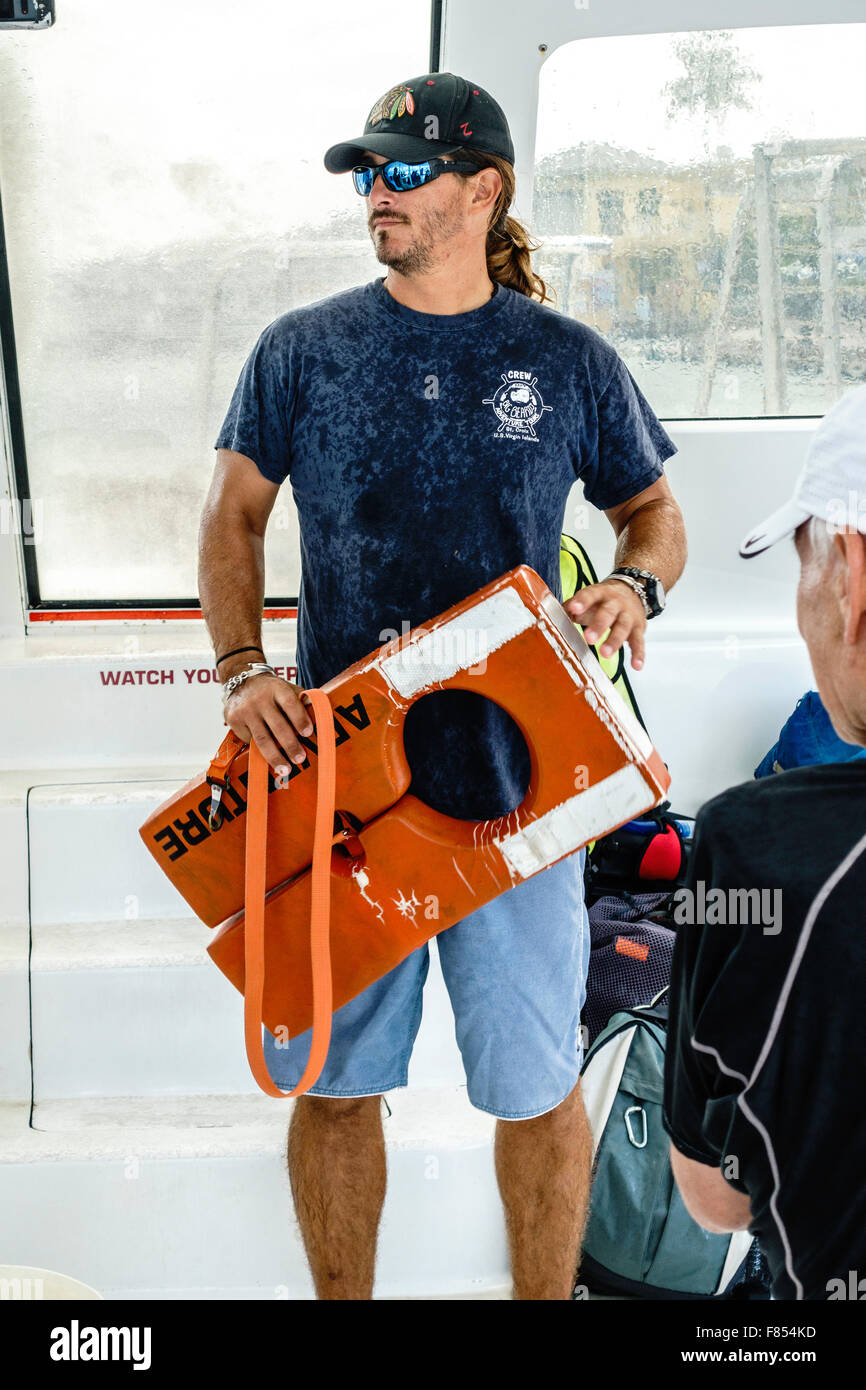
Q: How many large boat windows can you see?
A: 2